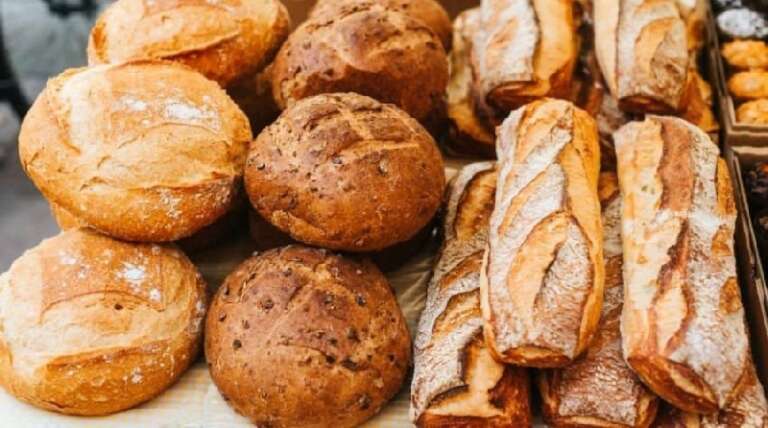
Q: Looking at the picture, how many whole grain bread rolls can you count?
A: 4